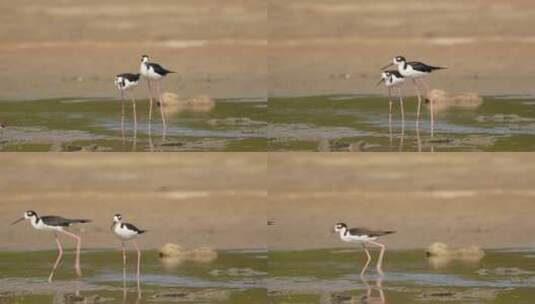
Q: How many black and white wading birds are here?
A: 7